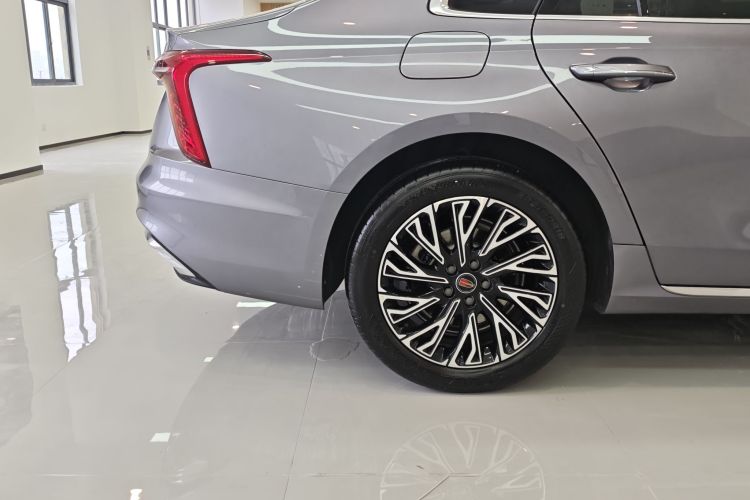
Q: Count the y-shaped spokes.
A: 10